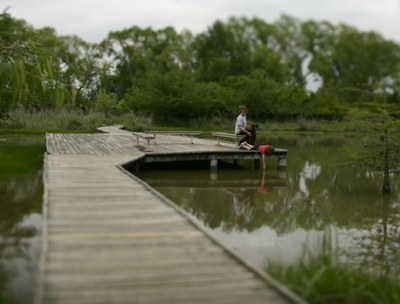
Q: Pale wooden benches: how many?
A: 3